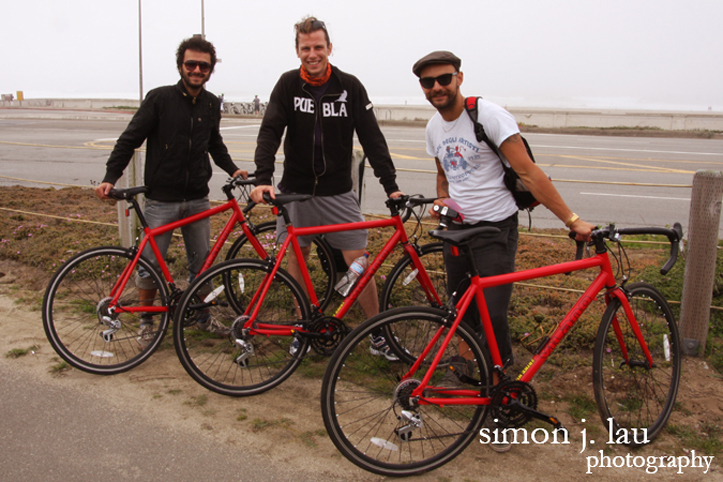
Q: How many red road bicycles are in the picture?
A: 3